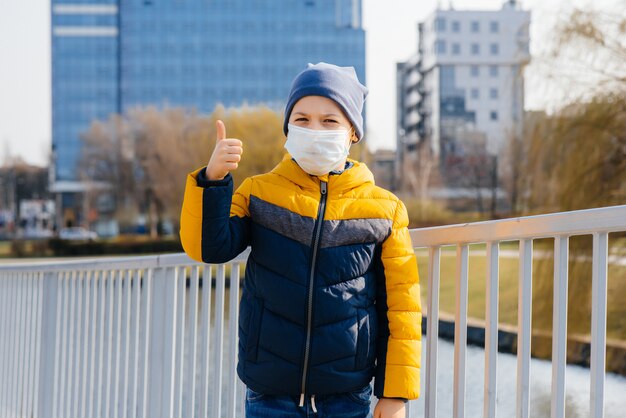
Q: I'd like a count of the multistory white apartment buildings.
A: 1